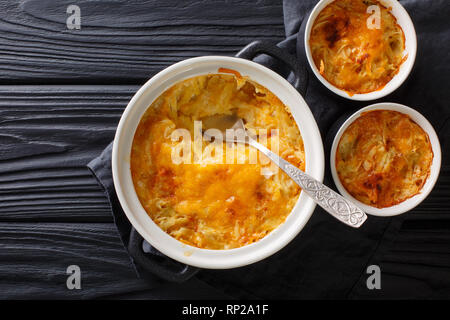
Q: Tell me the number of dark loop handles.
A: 2